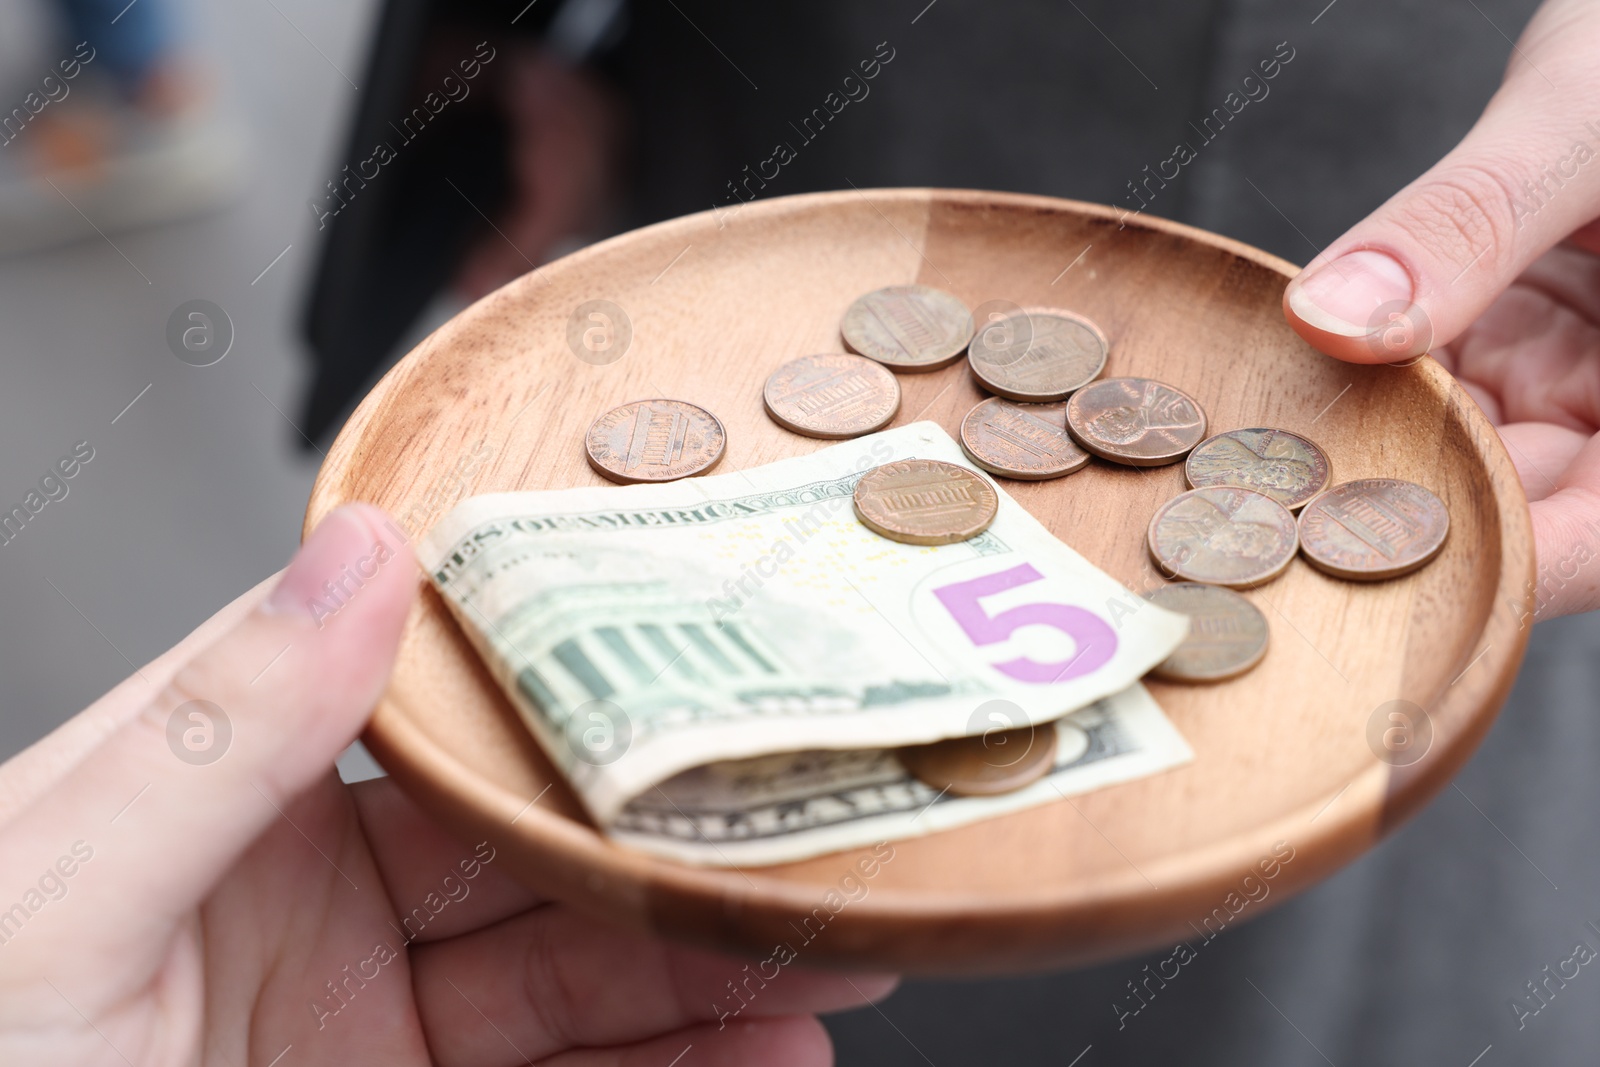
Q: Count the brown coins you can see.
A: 12